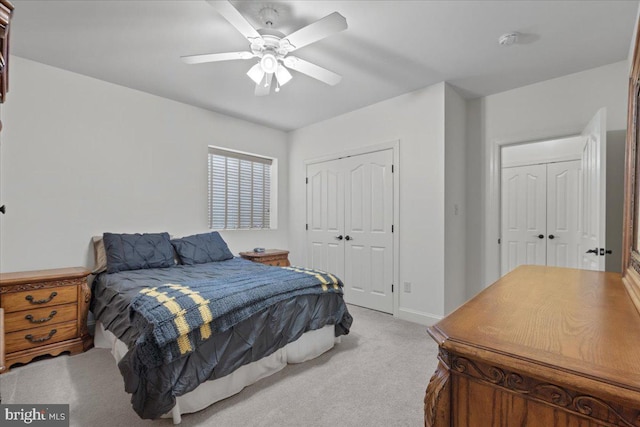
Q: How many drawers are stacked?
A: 3